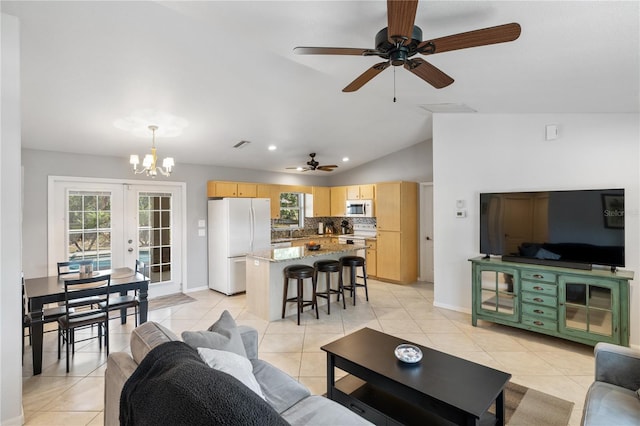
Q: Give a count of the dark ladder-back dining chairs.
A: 4